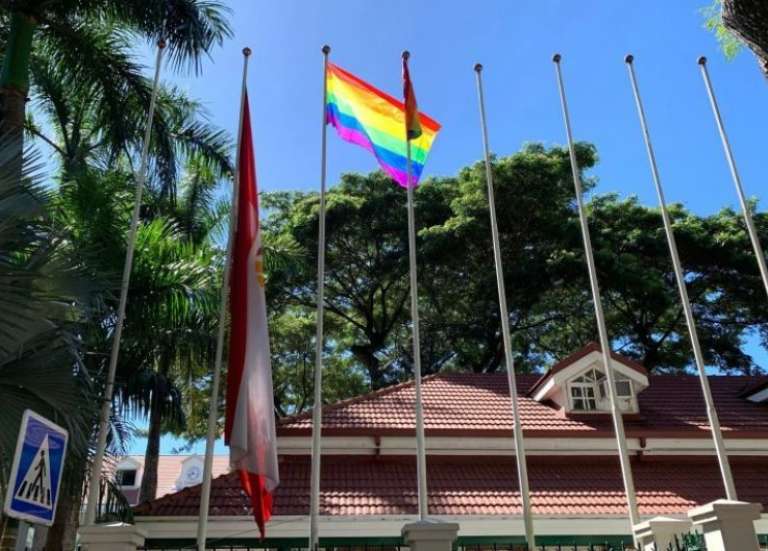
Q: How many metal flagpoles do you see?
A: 8